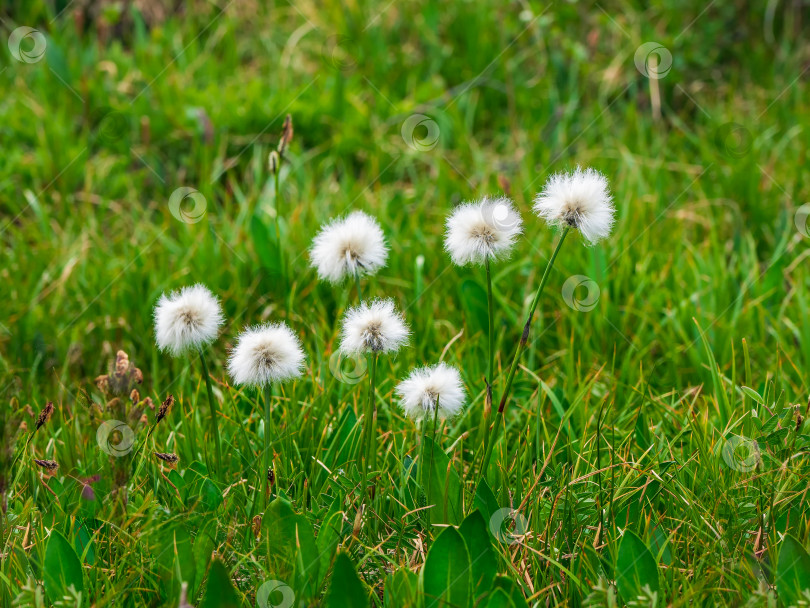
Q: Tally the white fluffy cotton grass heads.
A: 7